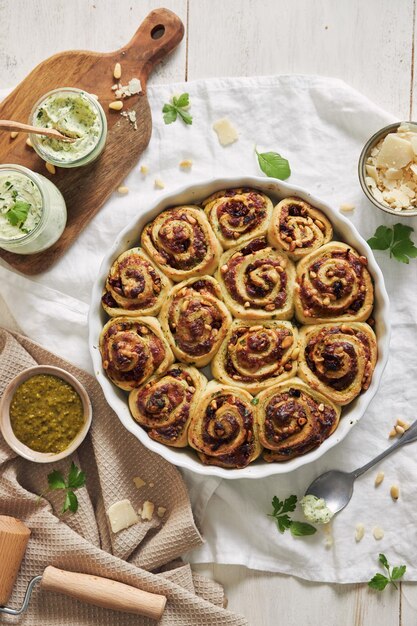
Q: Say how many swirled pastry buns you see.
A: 13